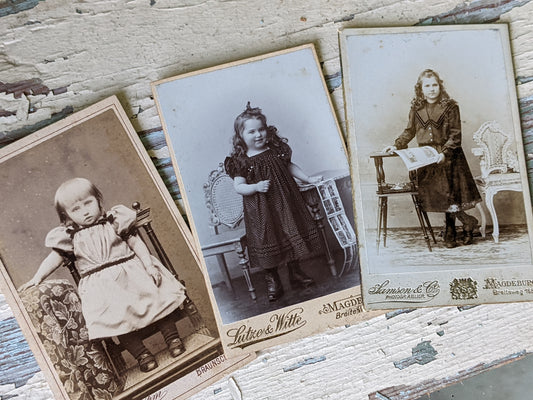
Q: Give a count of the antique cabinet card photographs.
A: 3